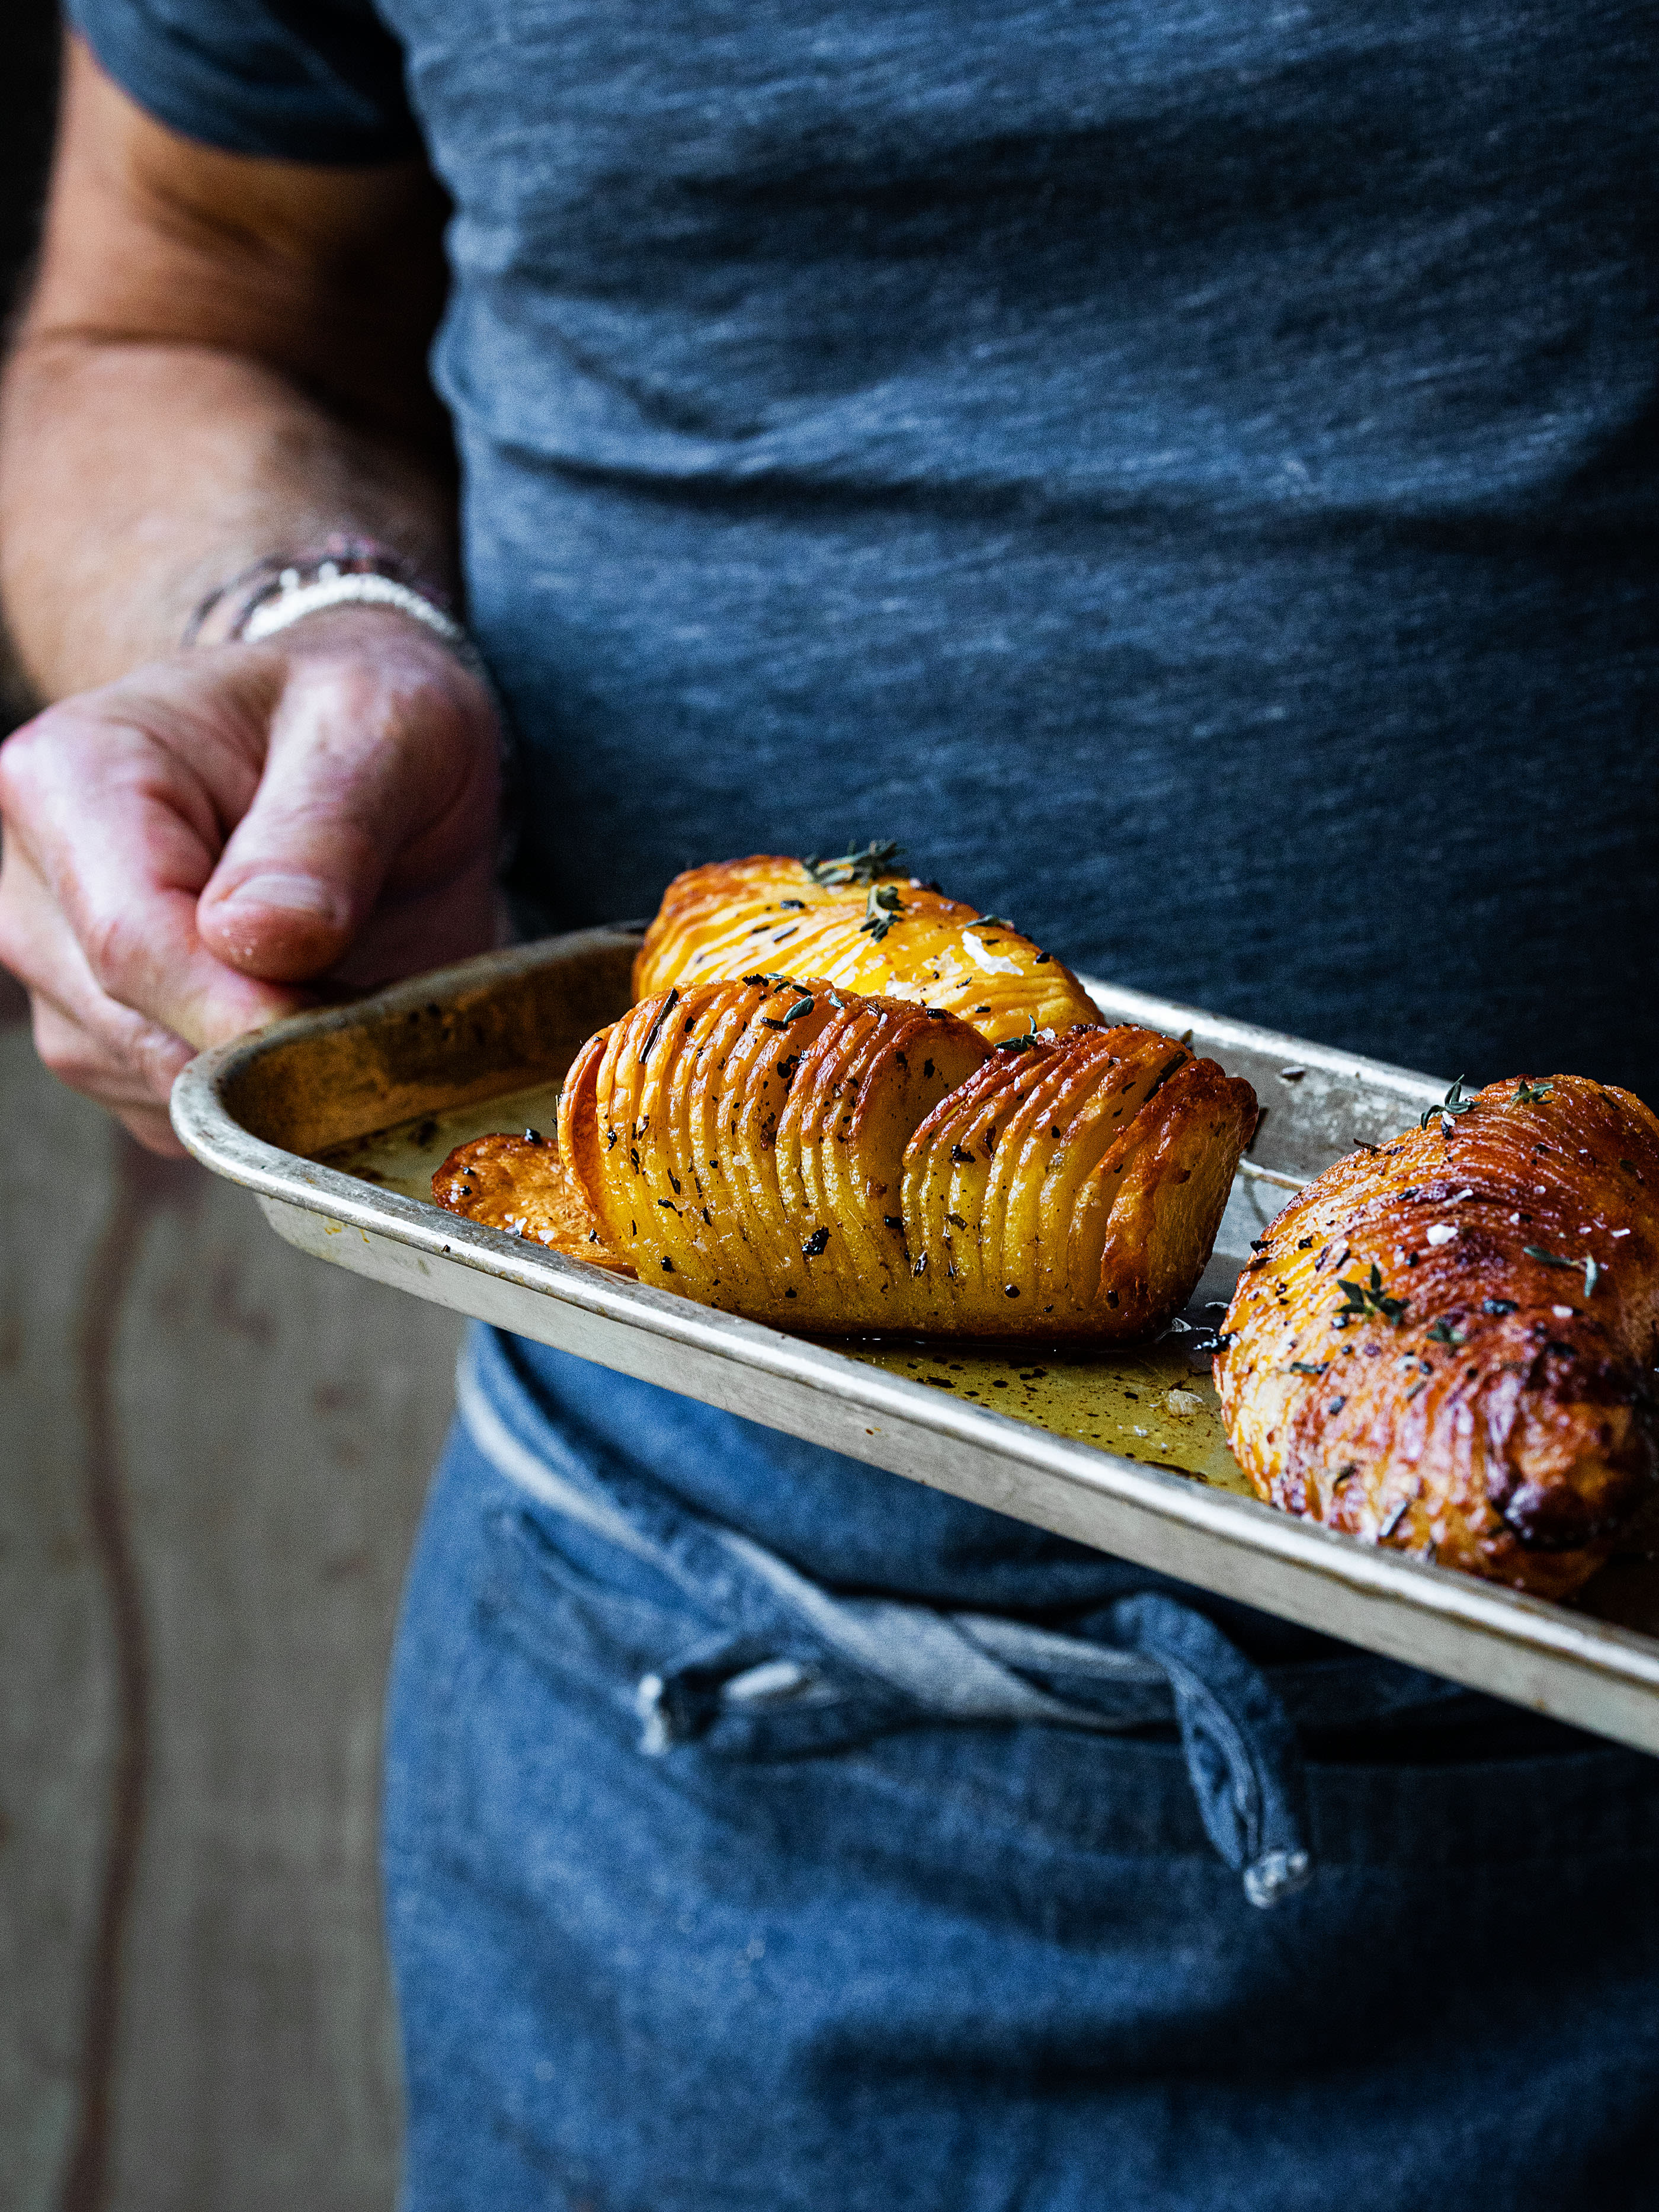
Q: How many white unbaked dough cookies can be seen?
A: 0